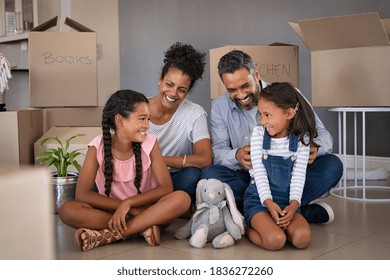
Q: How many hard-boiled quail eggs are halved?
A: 0